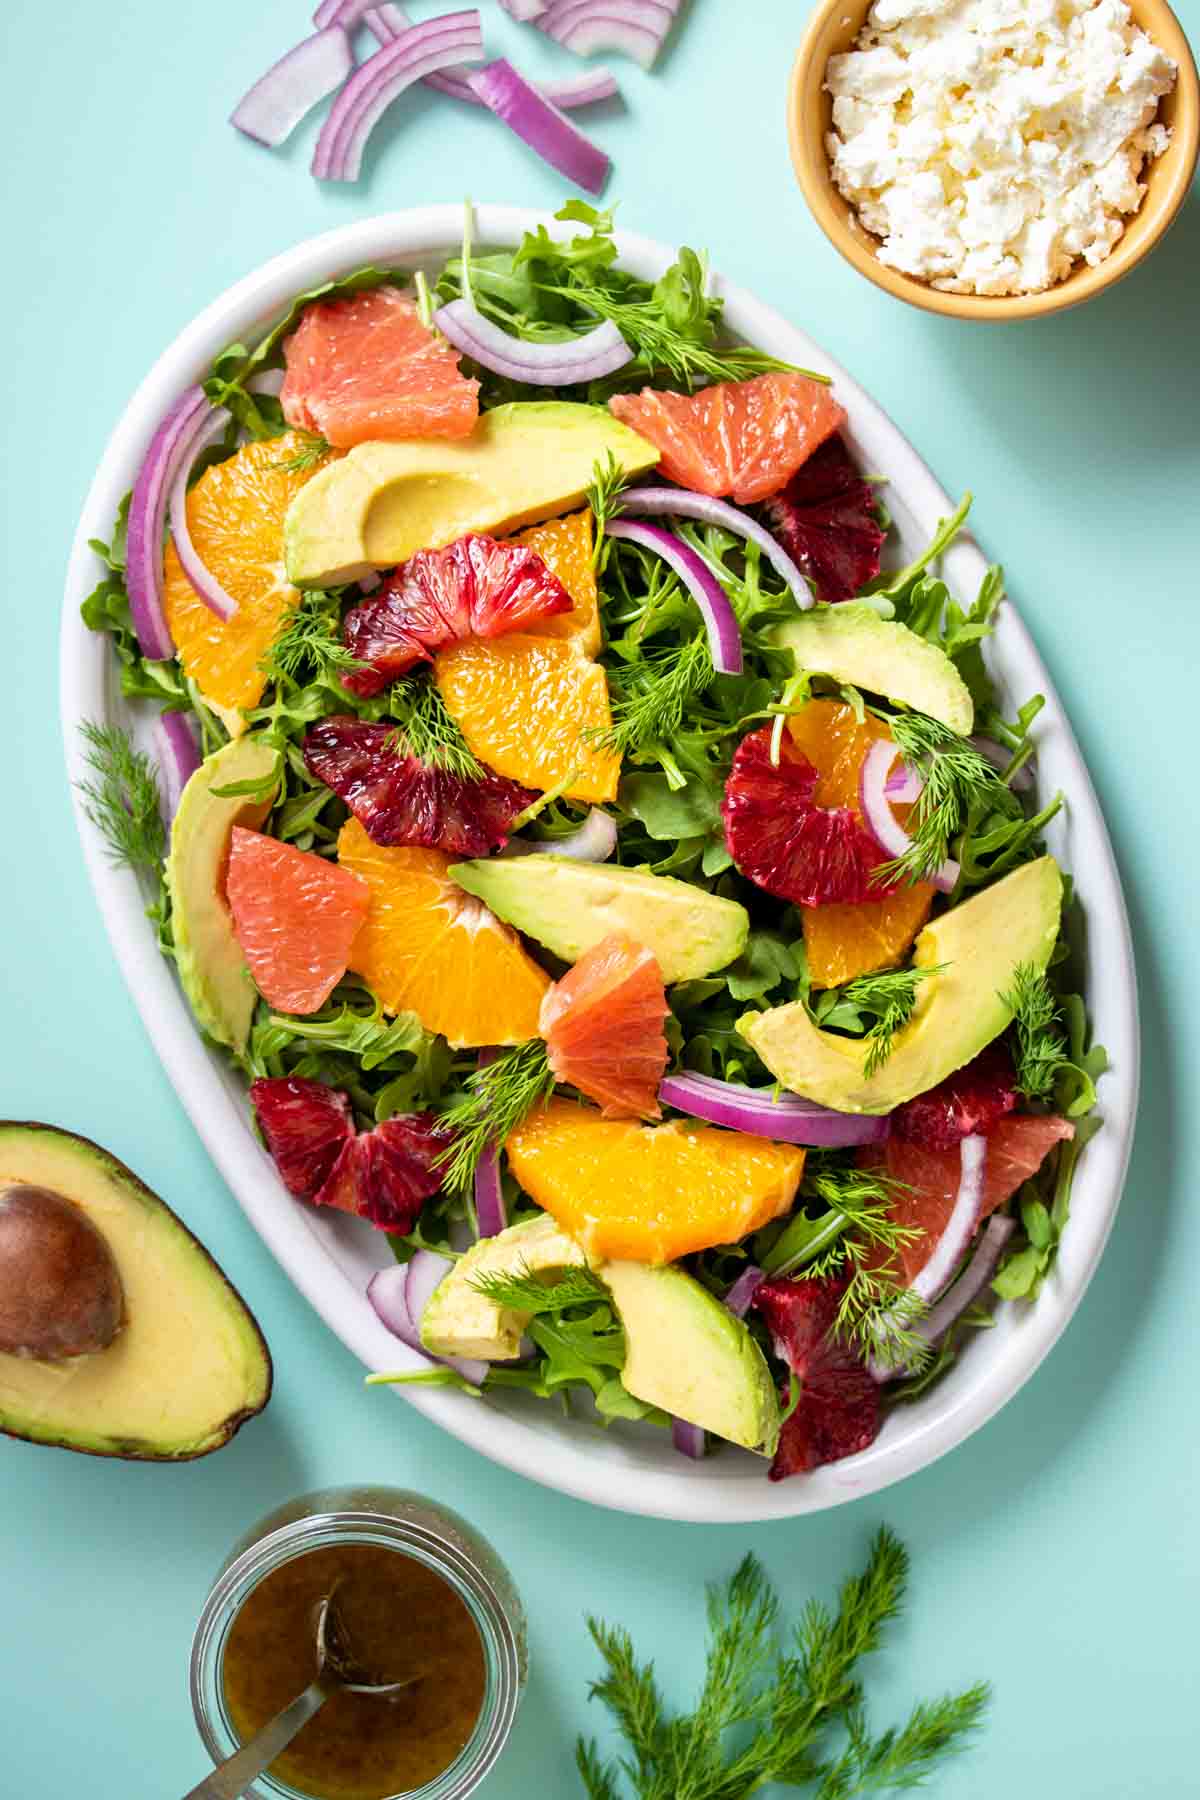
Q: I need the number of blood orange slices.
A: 7